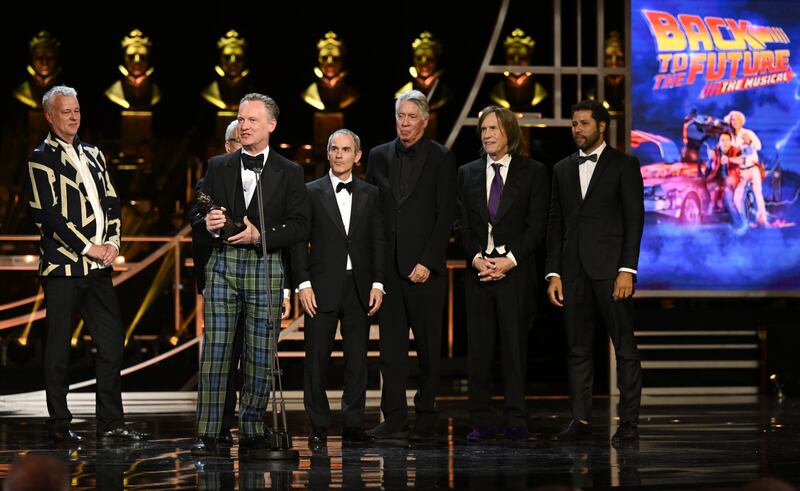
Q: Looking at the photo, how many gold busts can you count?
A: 7